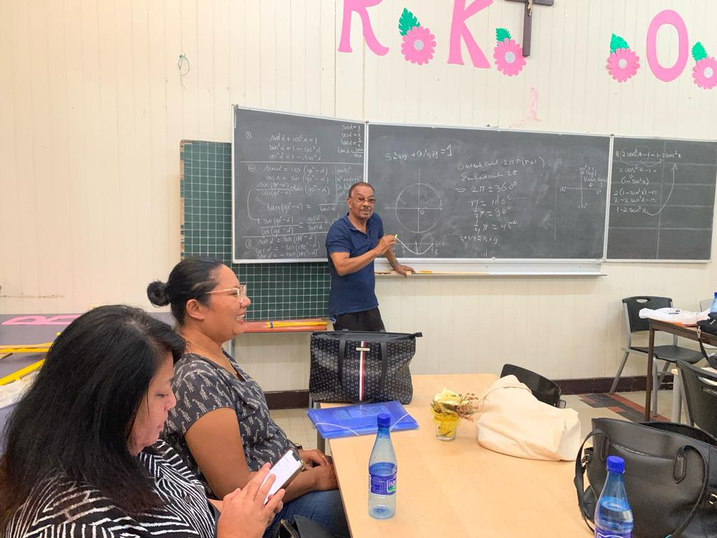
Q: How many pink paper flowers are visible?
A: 4